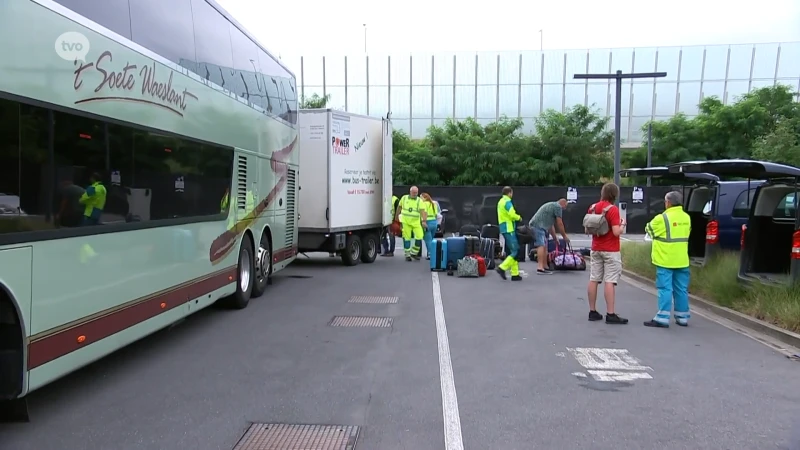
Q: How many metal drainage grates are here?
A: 3